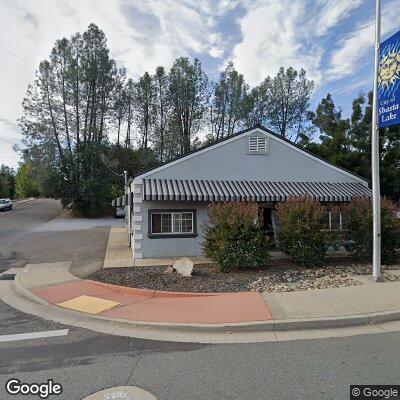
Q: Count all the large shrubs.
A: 3